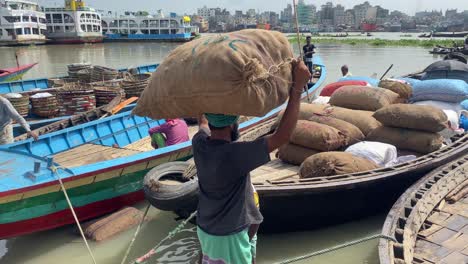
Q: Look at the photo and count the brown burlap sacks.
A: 11